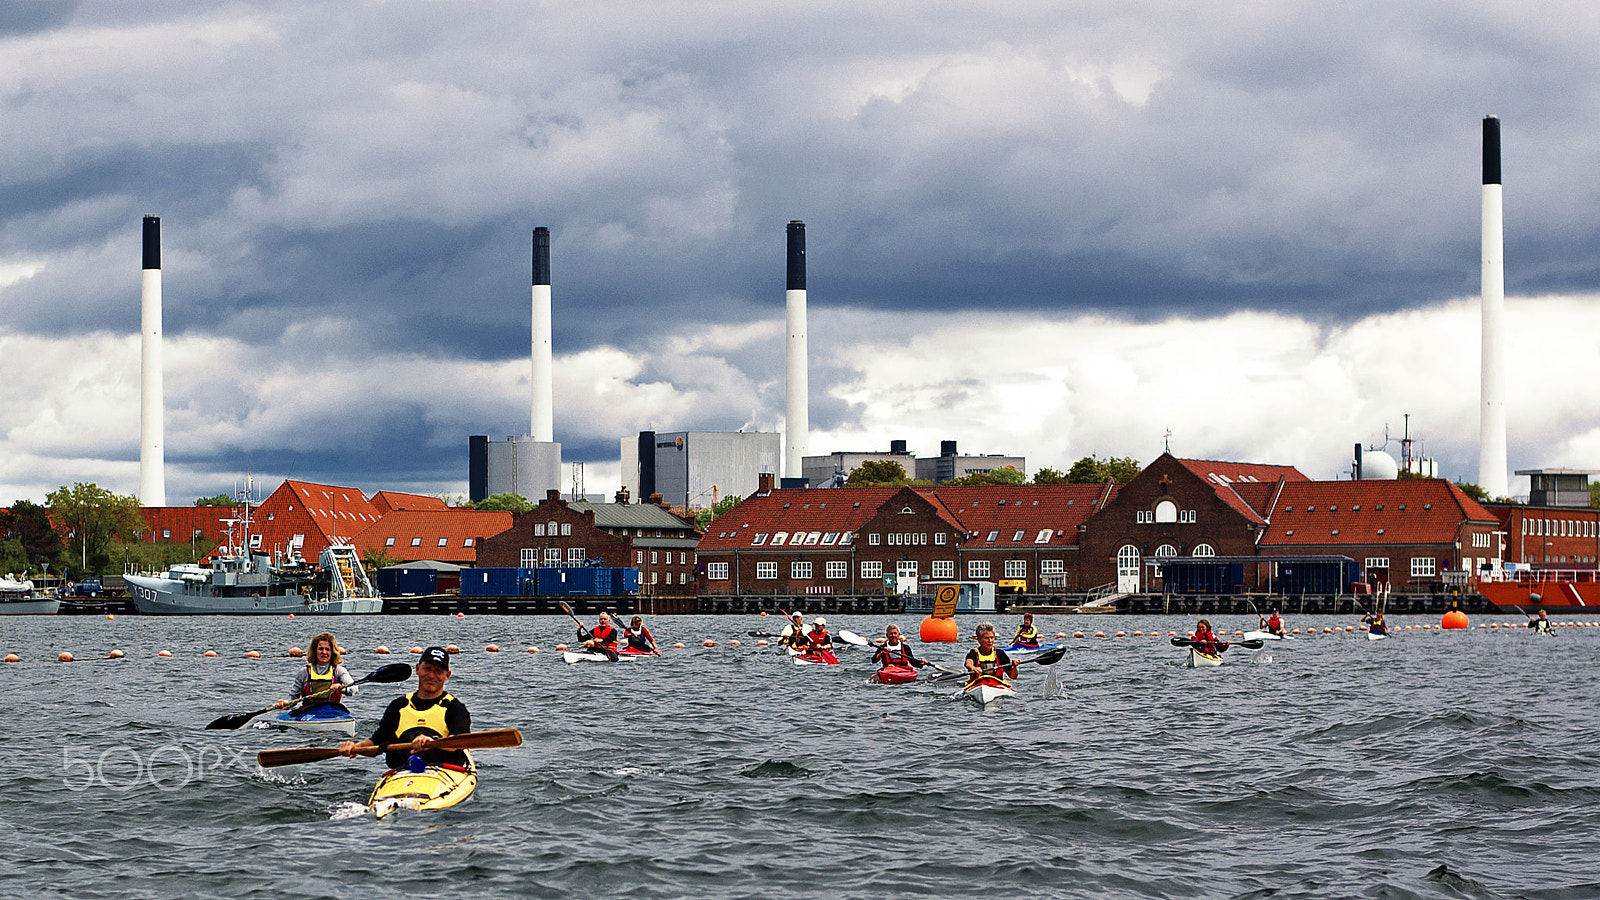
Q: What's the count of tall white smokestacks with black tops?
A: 4